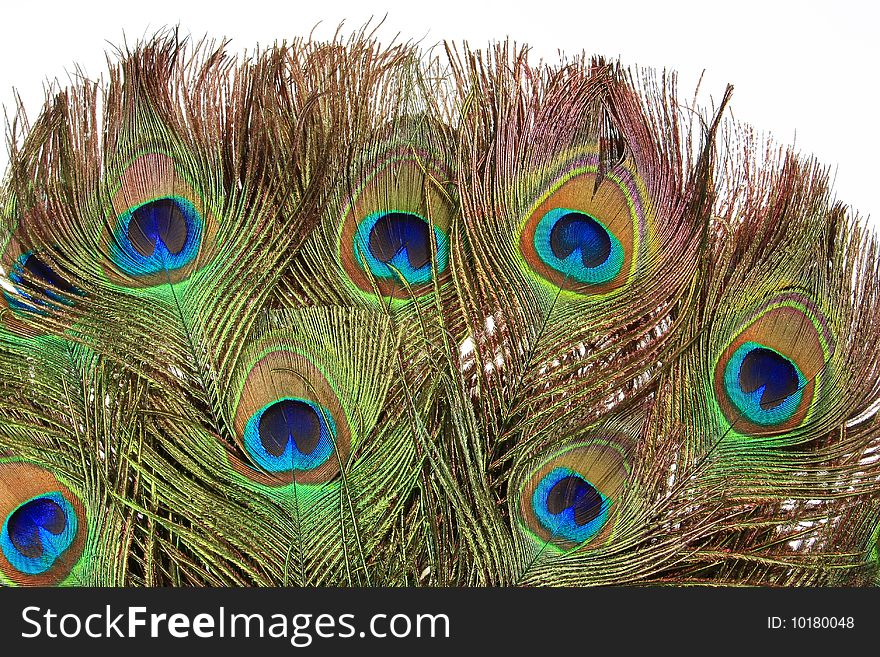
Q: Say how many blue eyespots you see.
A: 8